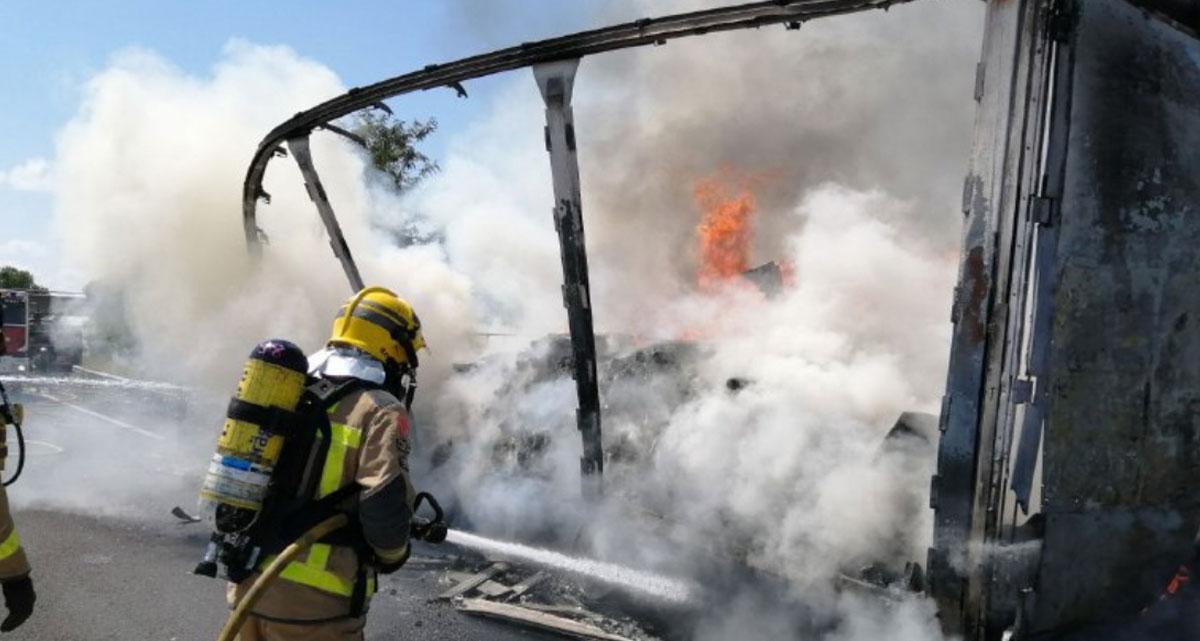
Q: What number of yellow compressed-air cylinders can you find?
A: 1